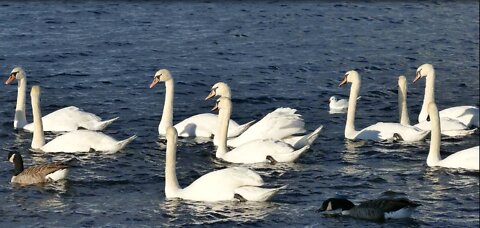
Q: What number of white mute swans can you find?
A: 10